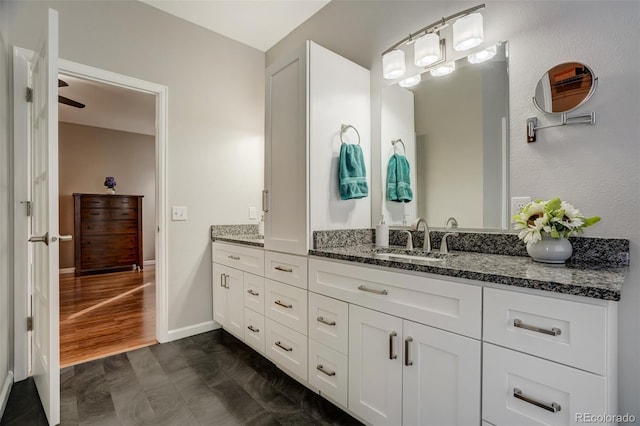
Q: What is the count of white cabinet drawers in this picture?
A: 11